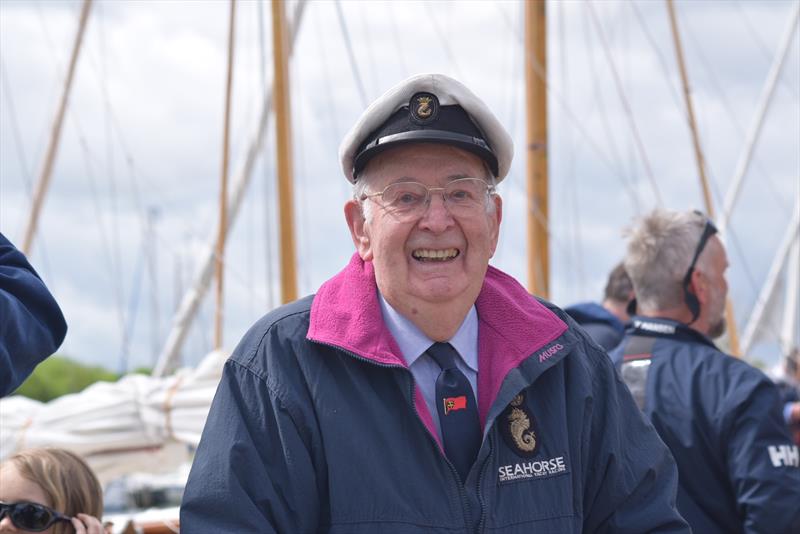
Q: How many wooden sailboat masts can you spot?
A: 5